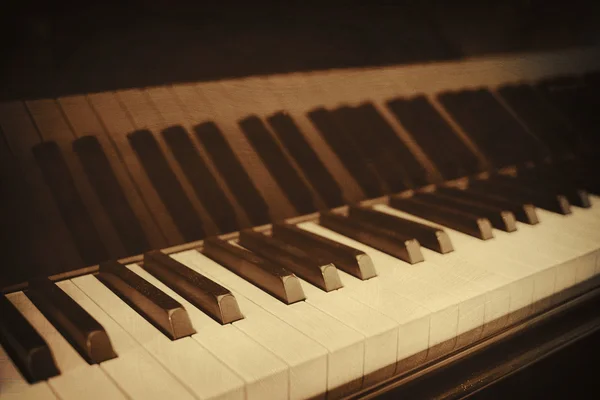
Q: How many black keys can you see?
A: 14